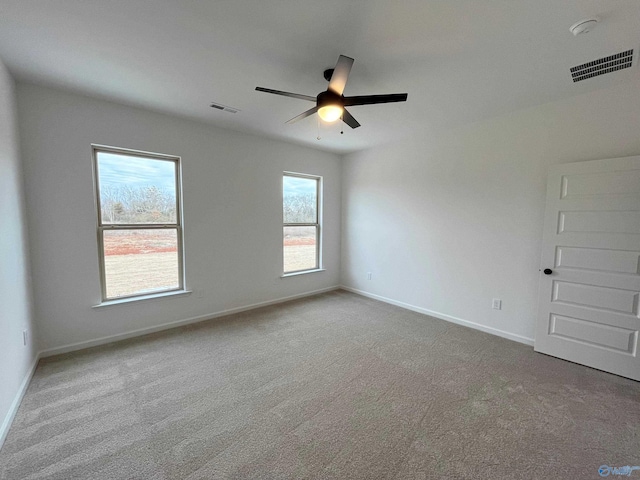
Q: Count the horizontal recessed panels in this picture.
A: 5